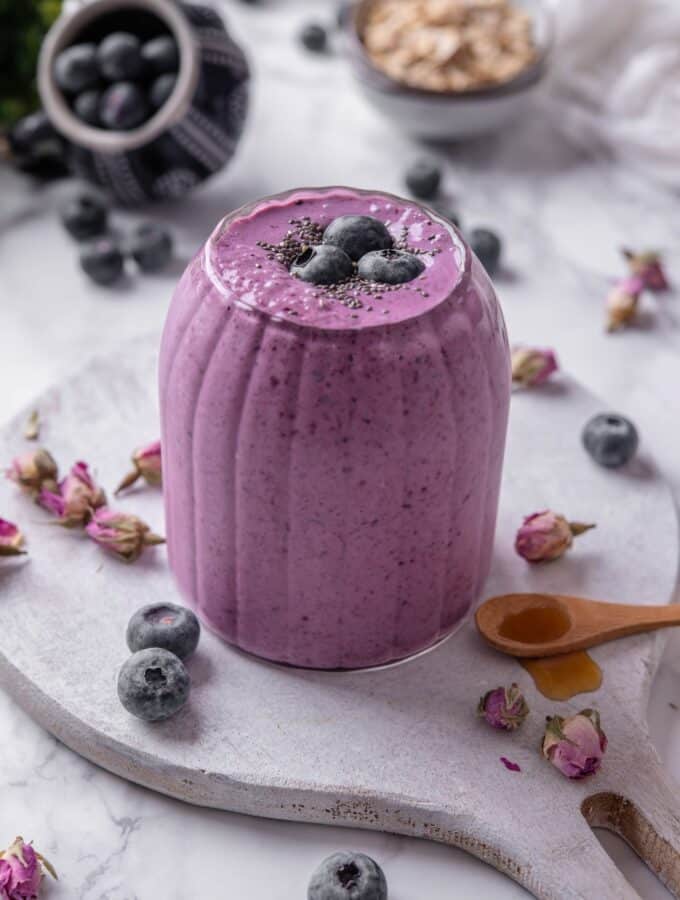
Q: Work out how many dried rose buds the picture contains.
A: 12